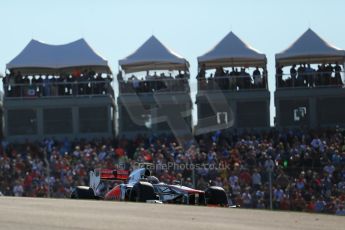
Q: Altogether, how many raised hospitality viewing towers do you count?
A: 4